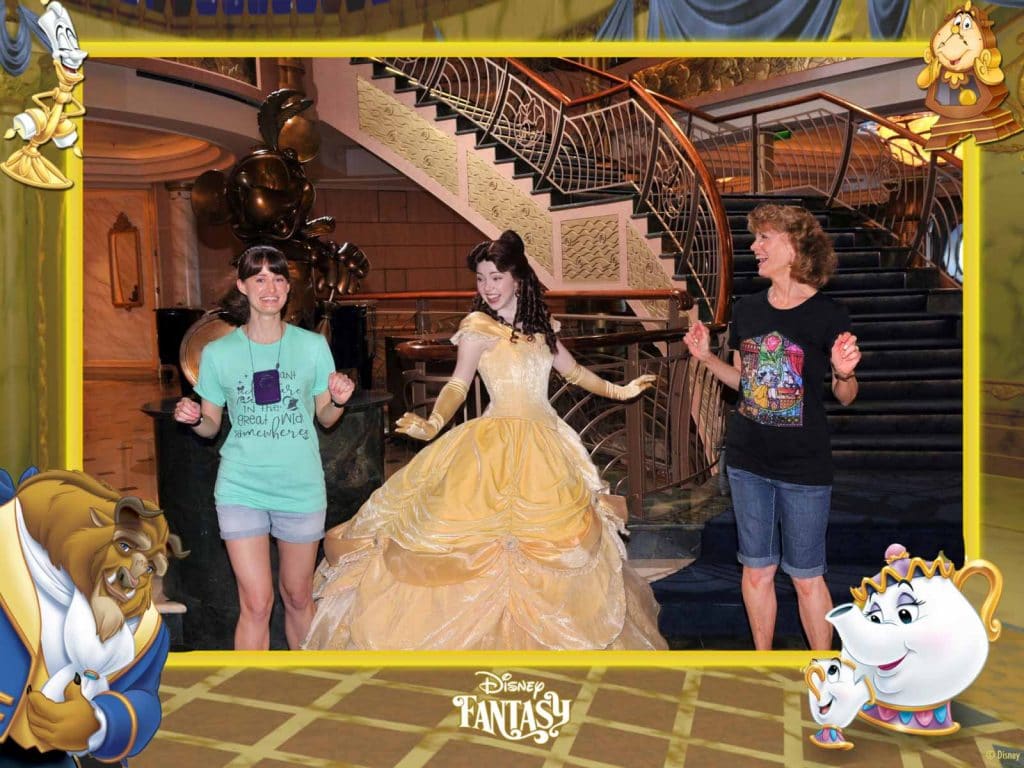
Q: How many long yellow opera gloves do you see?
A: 2